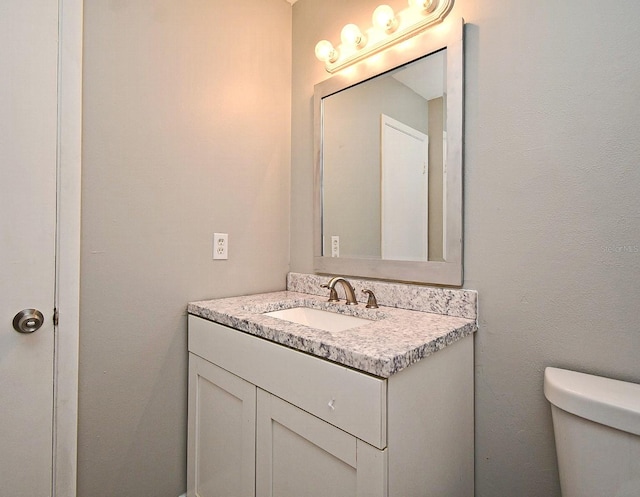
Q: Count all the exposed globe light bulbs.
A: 4